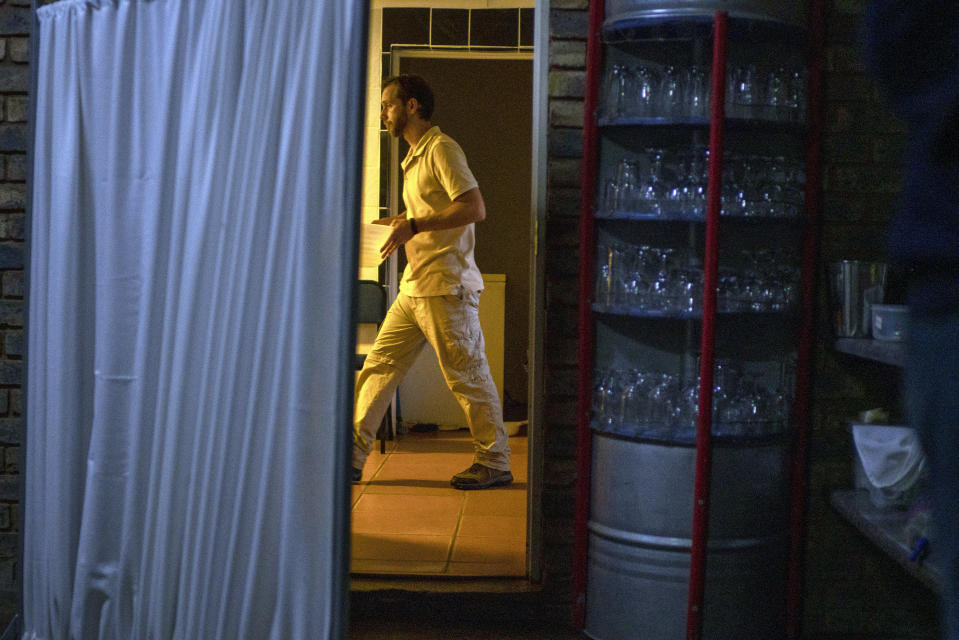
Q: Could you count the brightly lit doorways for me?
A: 1